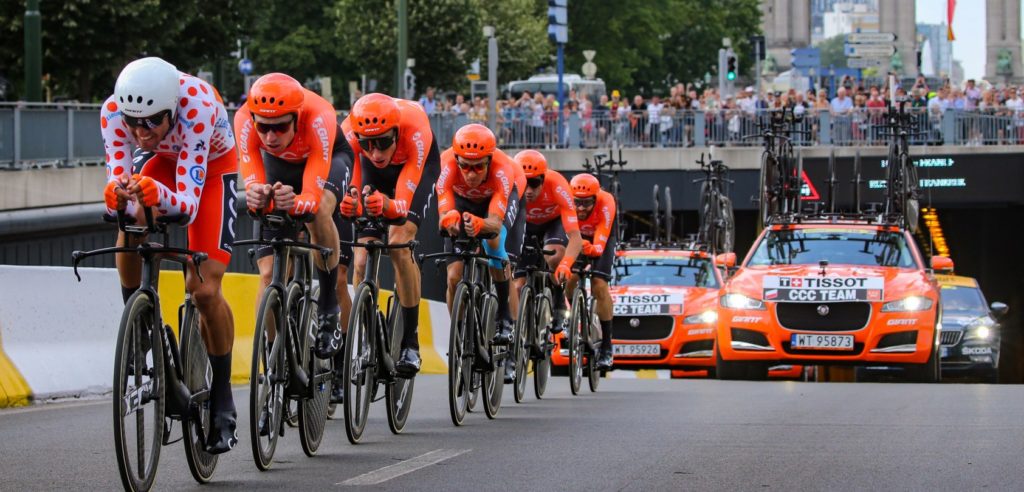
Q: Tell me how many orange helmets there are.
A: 5